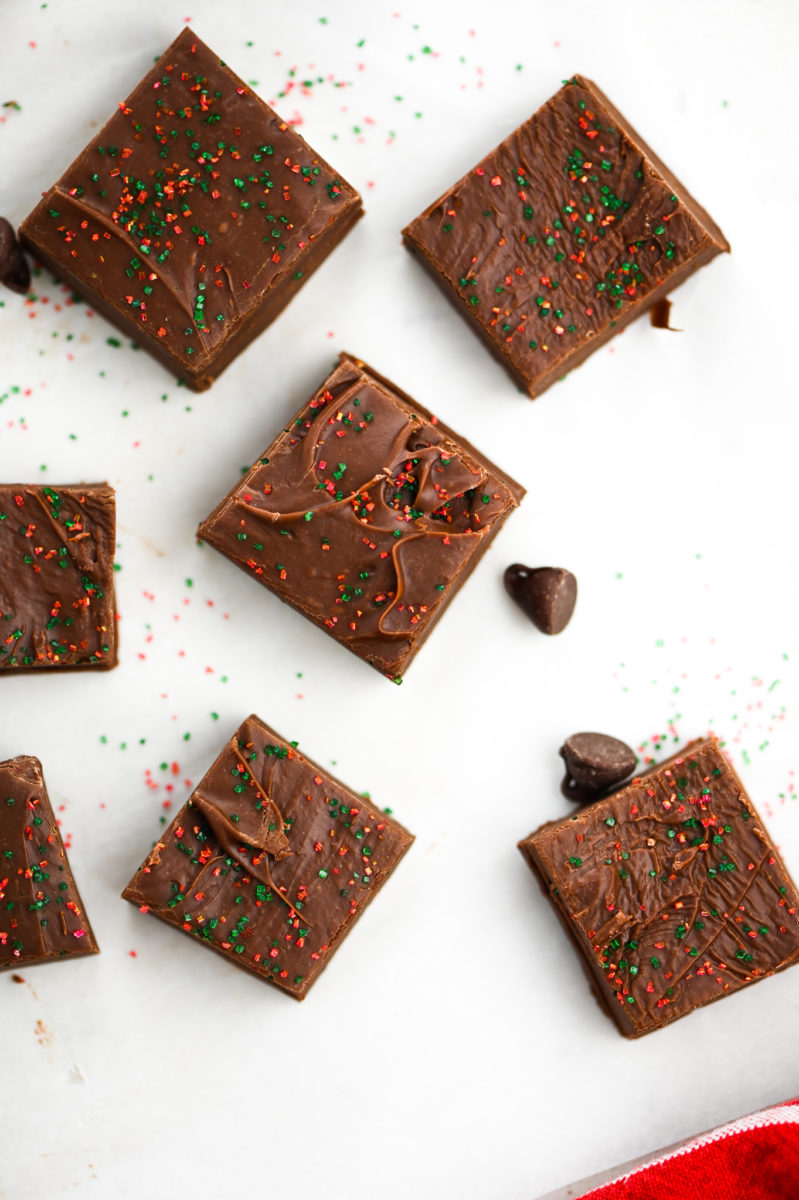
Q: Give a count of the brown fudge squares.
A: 7